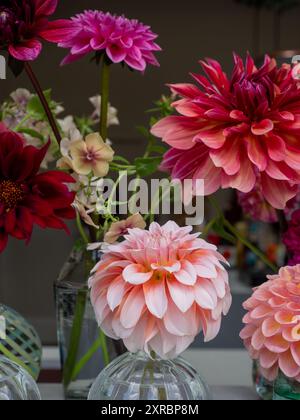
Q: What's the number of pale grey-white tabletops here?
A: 1